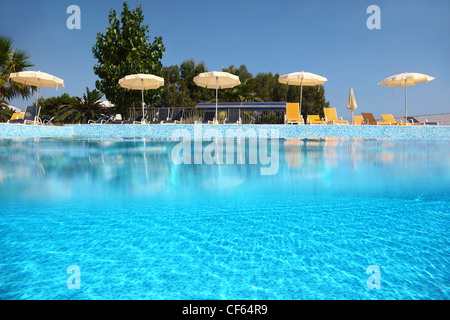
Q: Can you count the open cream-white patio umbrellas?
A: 5